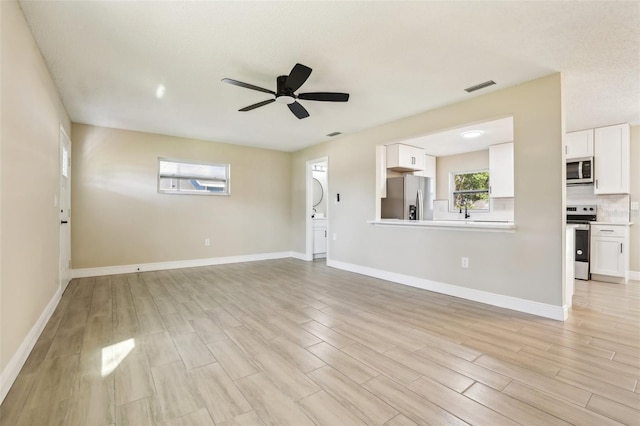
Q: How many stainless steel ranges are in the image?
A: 1